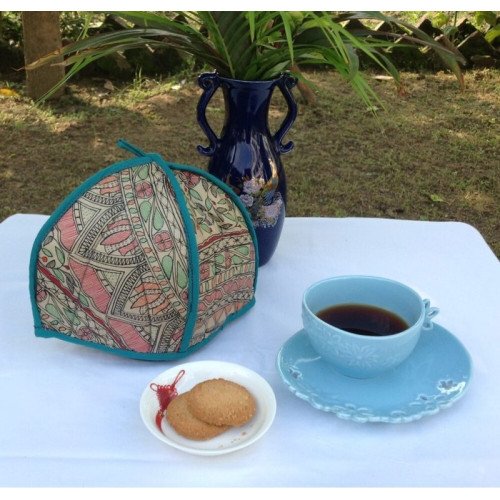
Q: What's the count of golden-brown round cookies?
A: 2